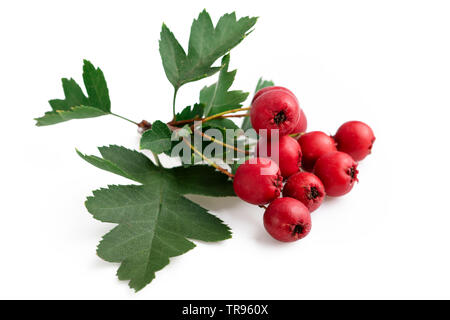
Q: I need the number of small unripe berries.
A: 0